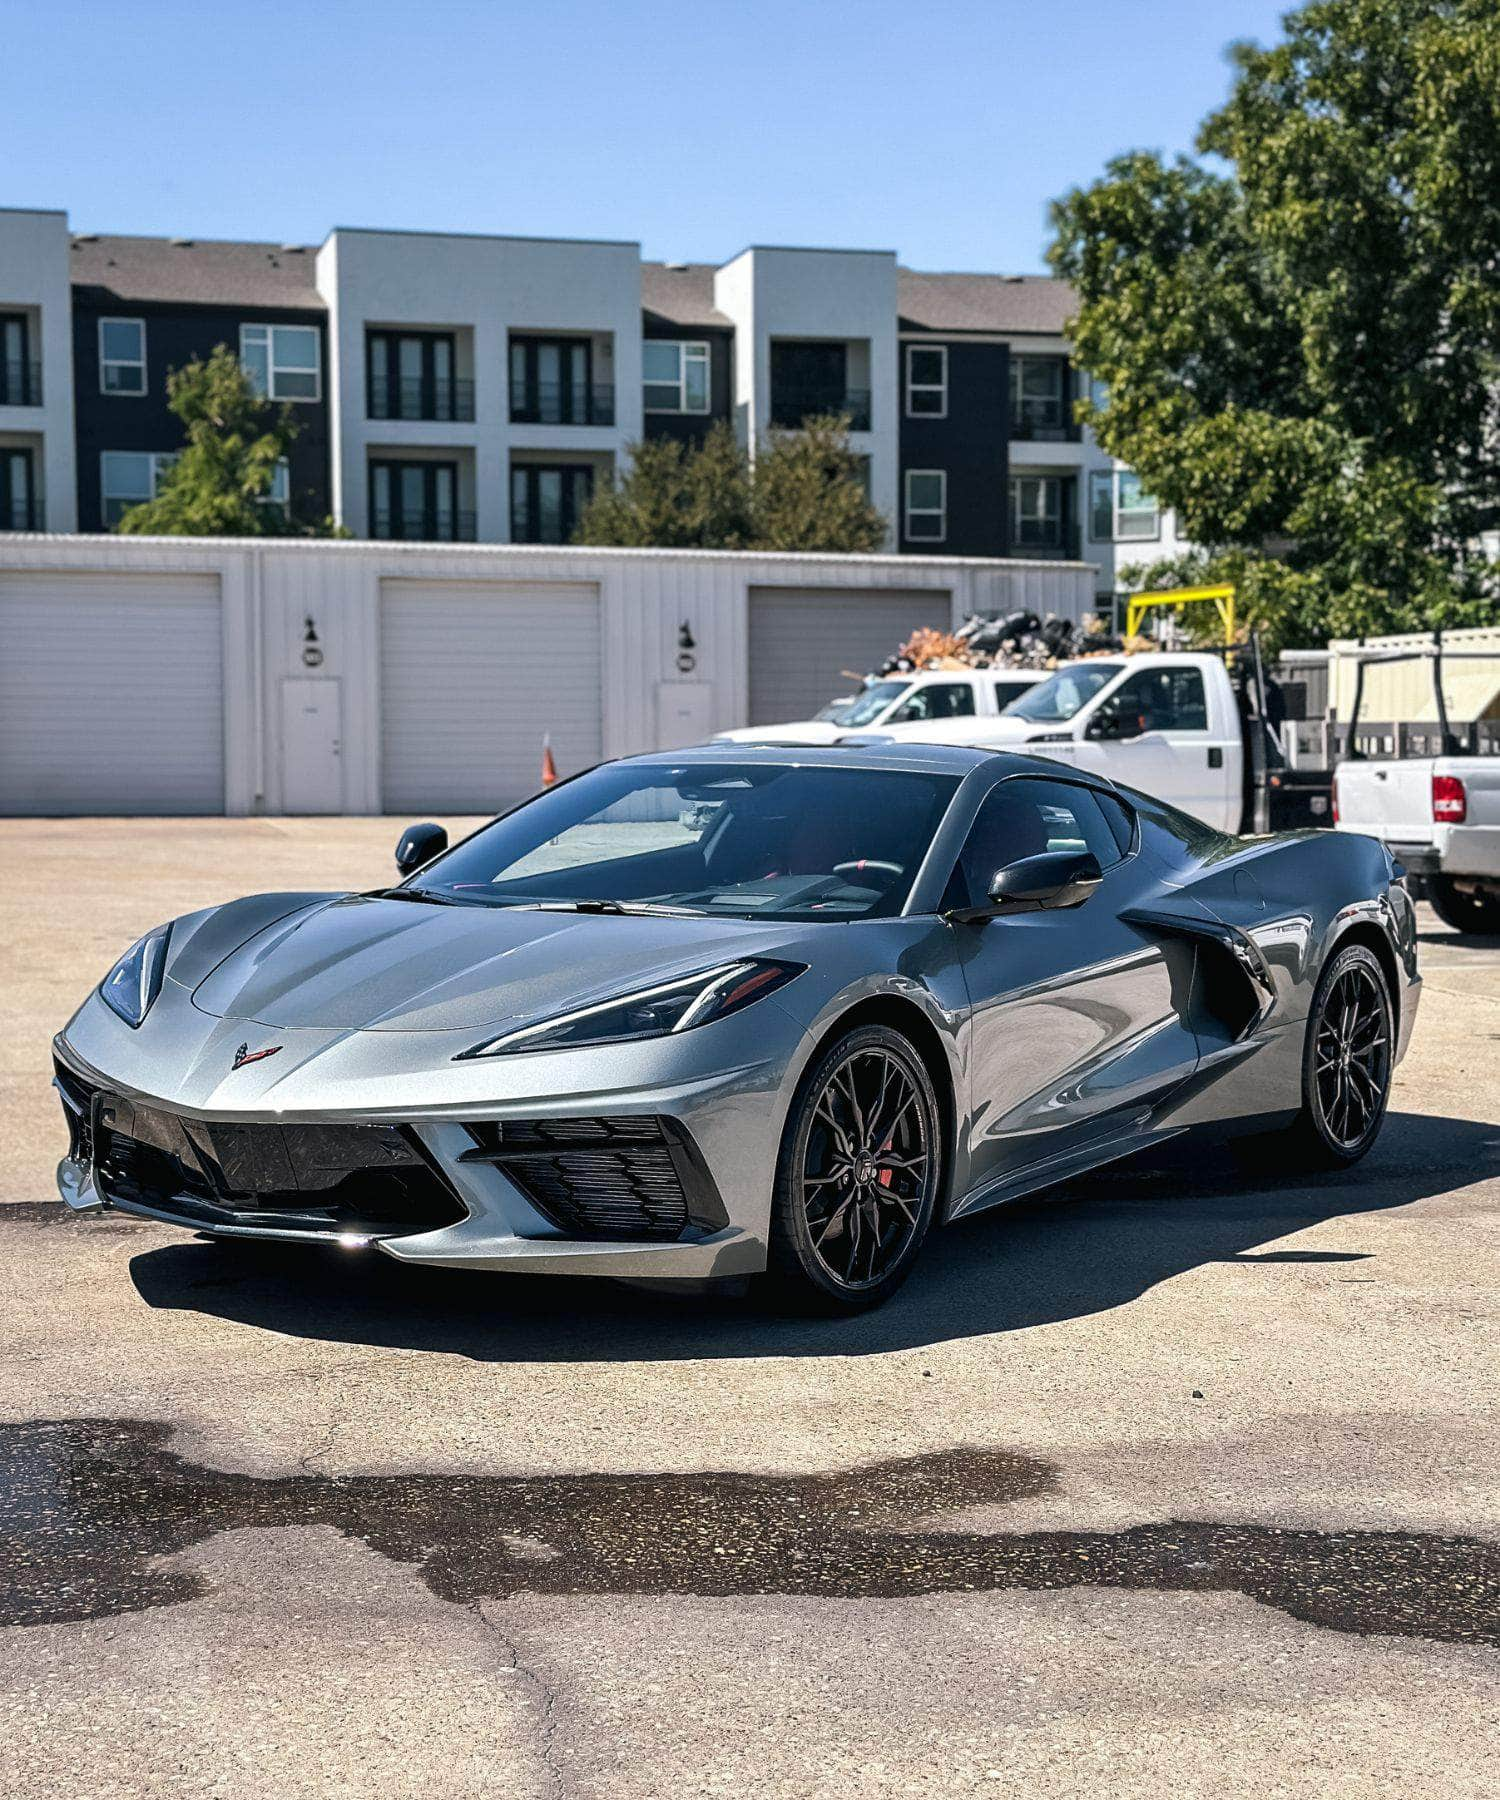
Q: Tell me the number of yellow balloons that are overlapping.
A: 0